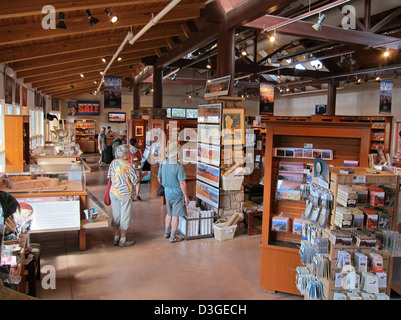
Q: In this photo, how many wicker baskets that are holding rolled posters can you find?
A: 2